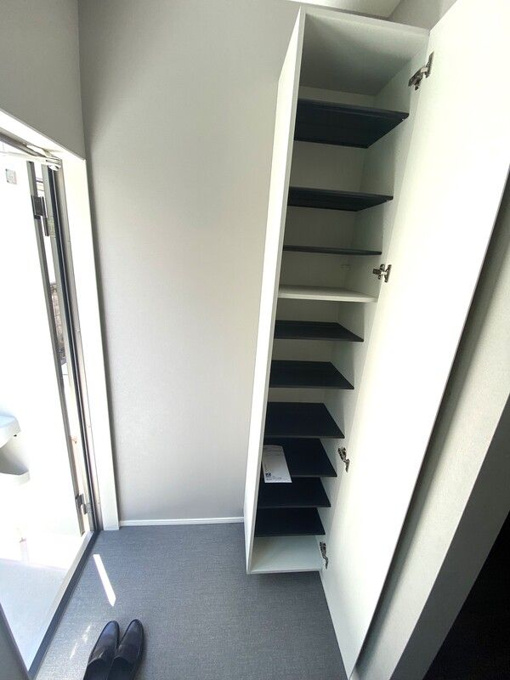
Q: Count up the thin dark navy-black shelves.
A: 9